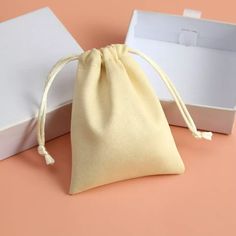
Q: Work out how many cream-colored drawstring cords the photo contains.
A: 2